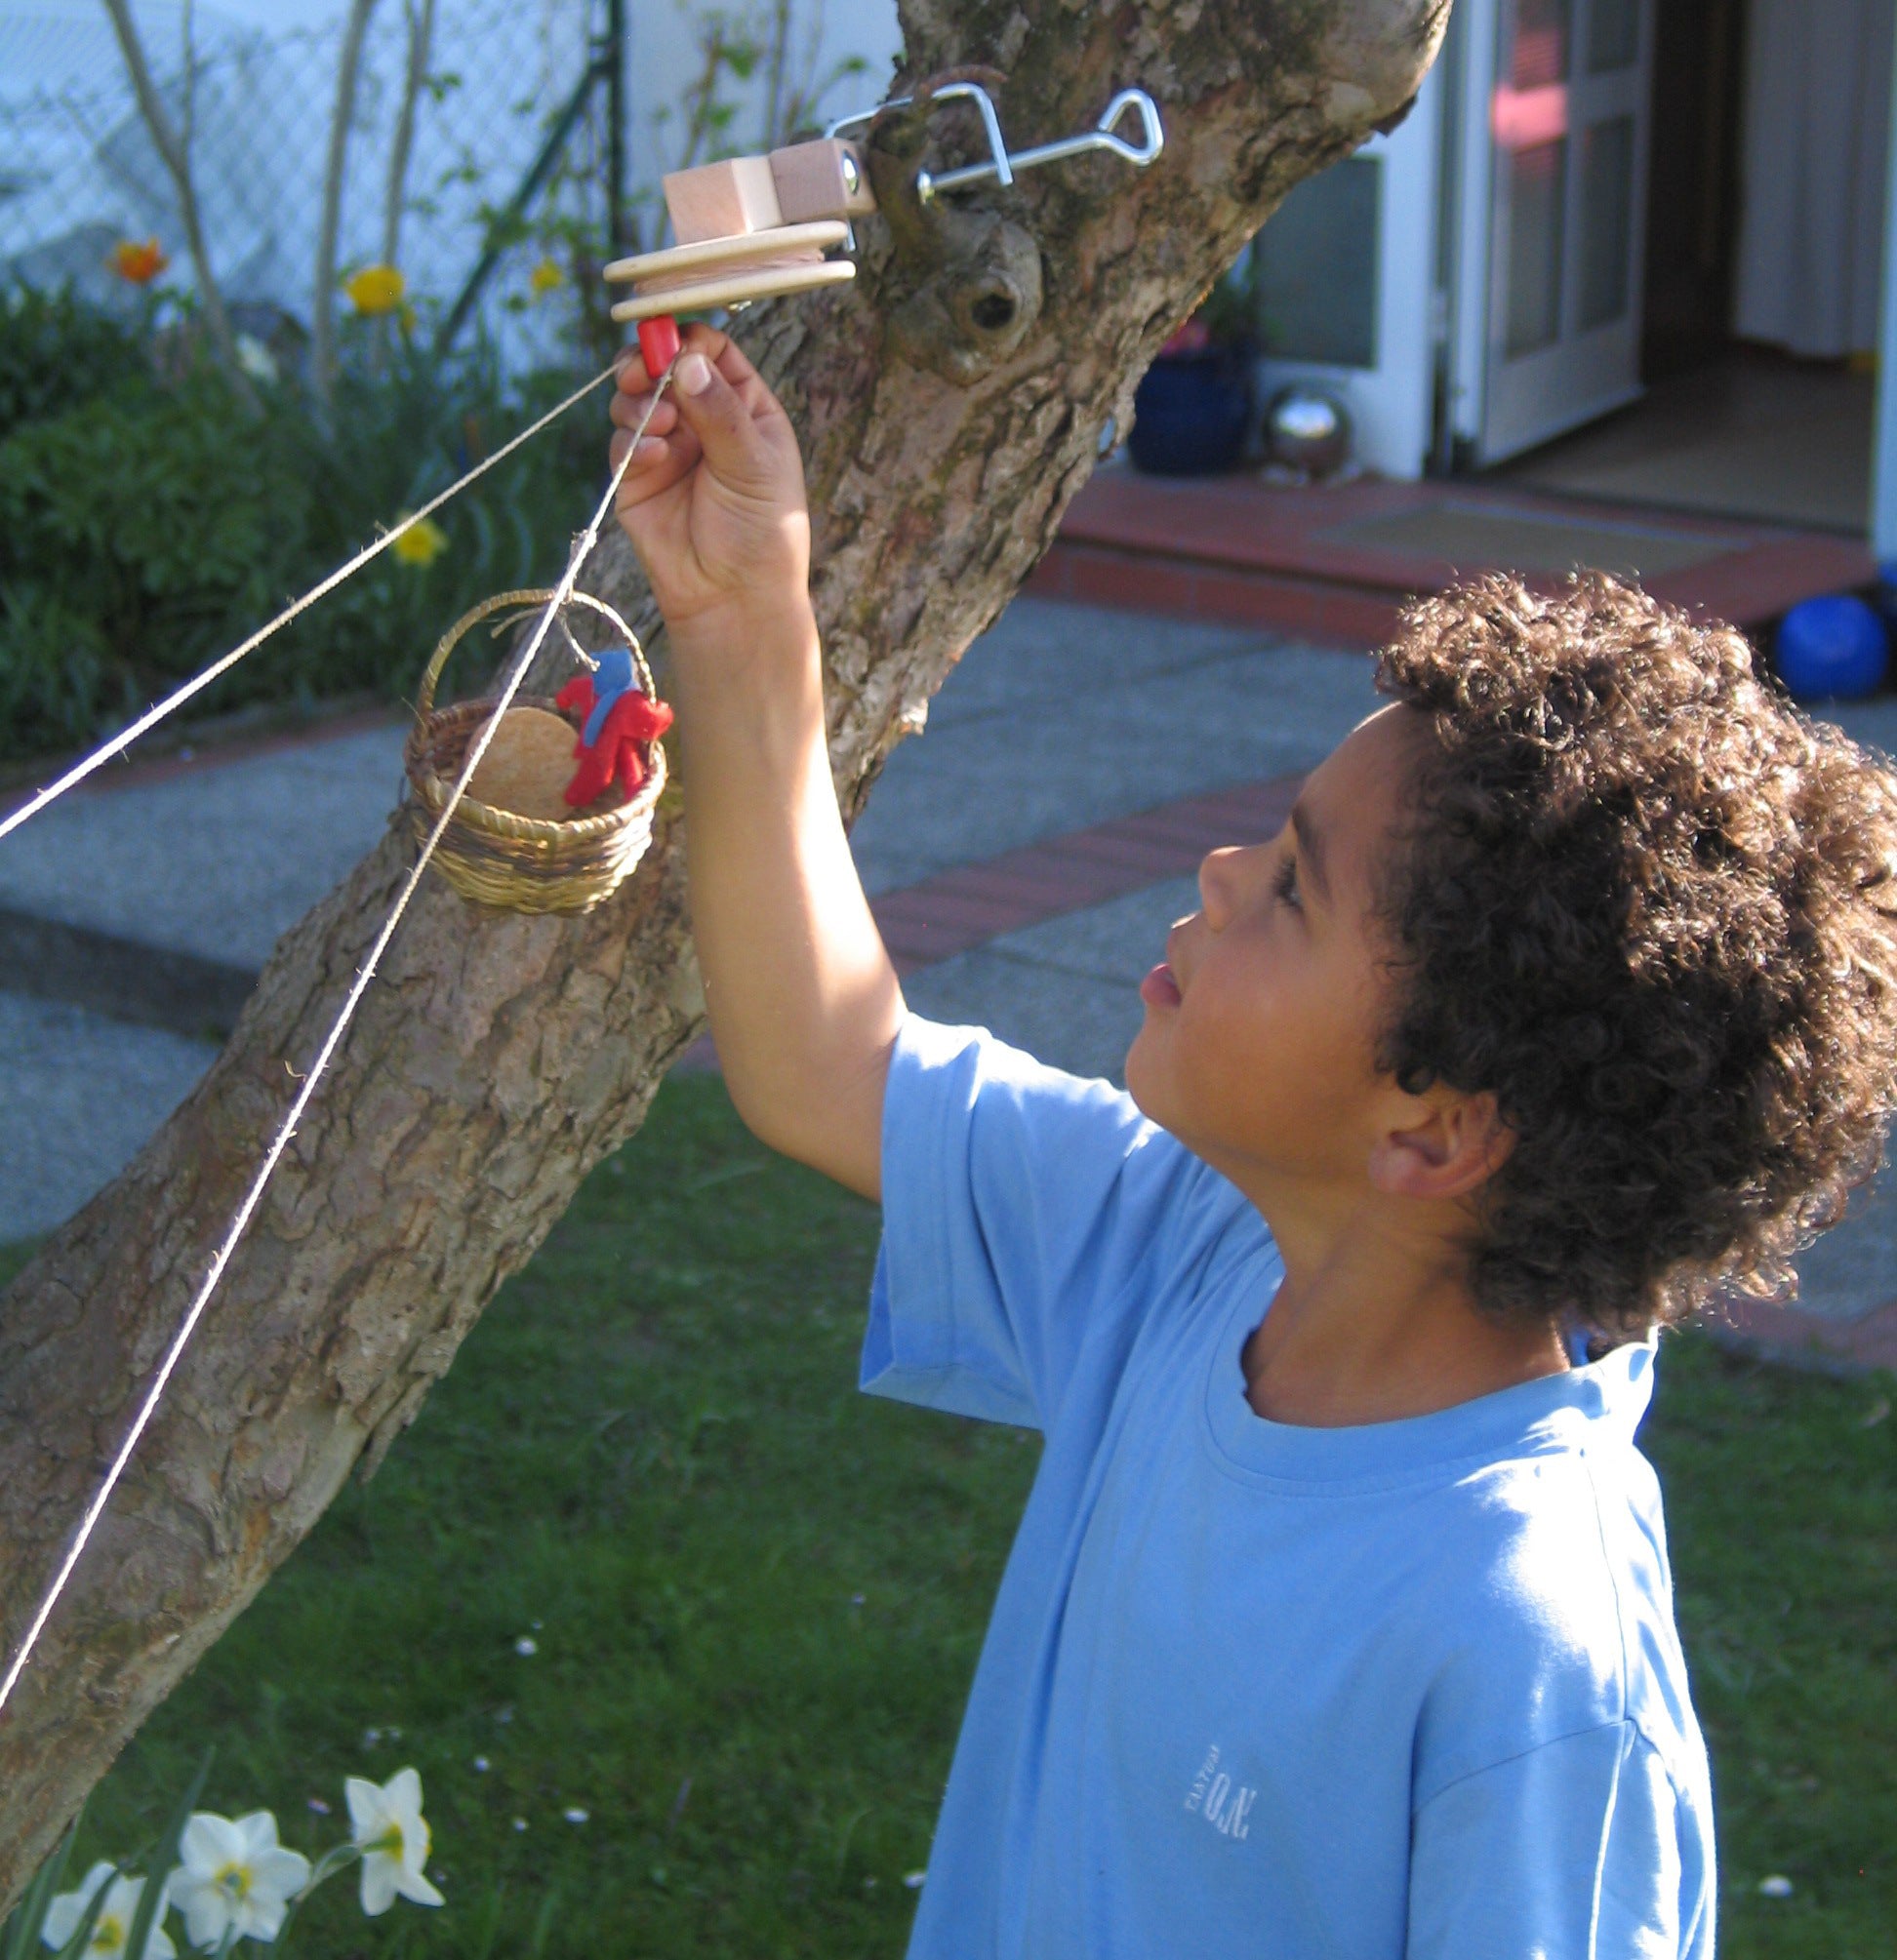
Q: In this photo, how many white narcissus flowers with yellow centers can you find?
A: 3